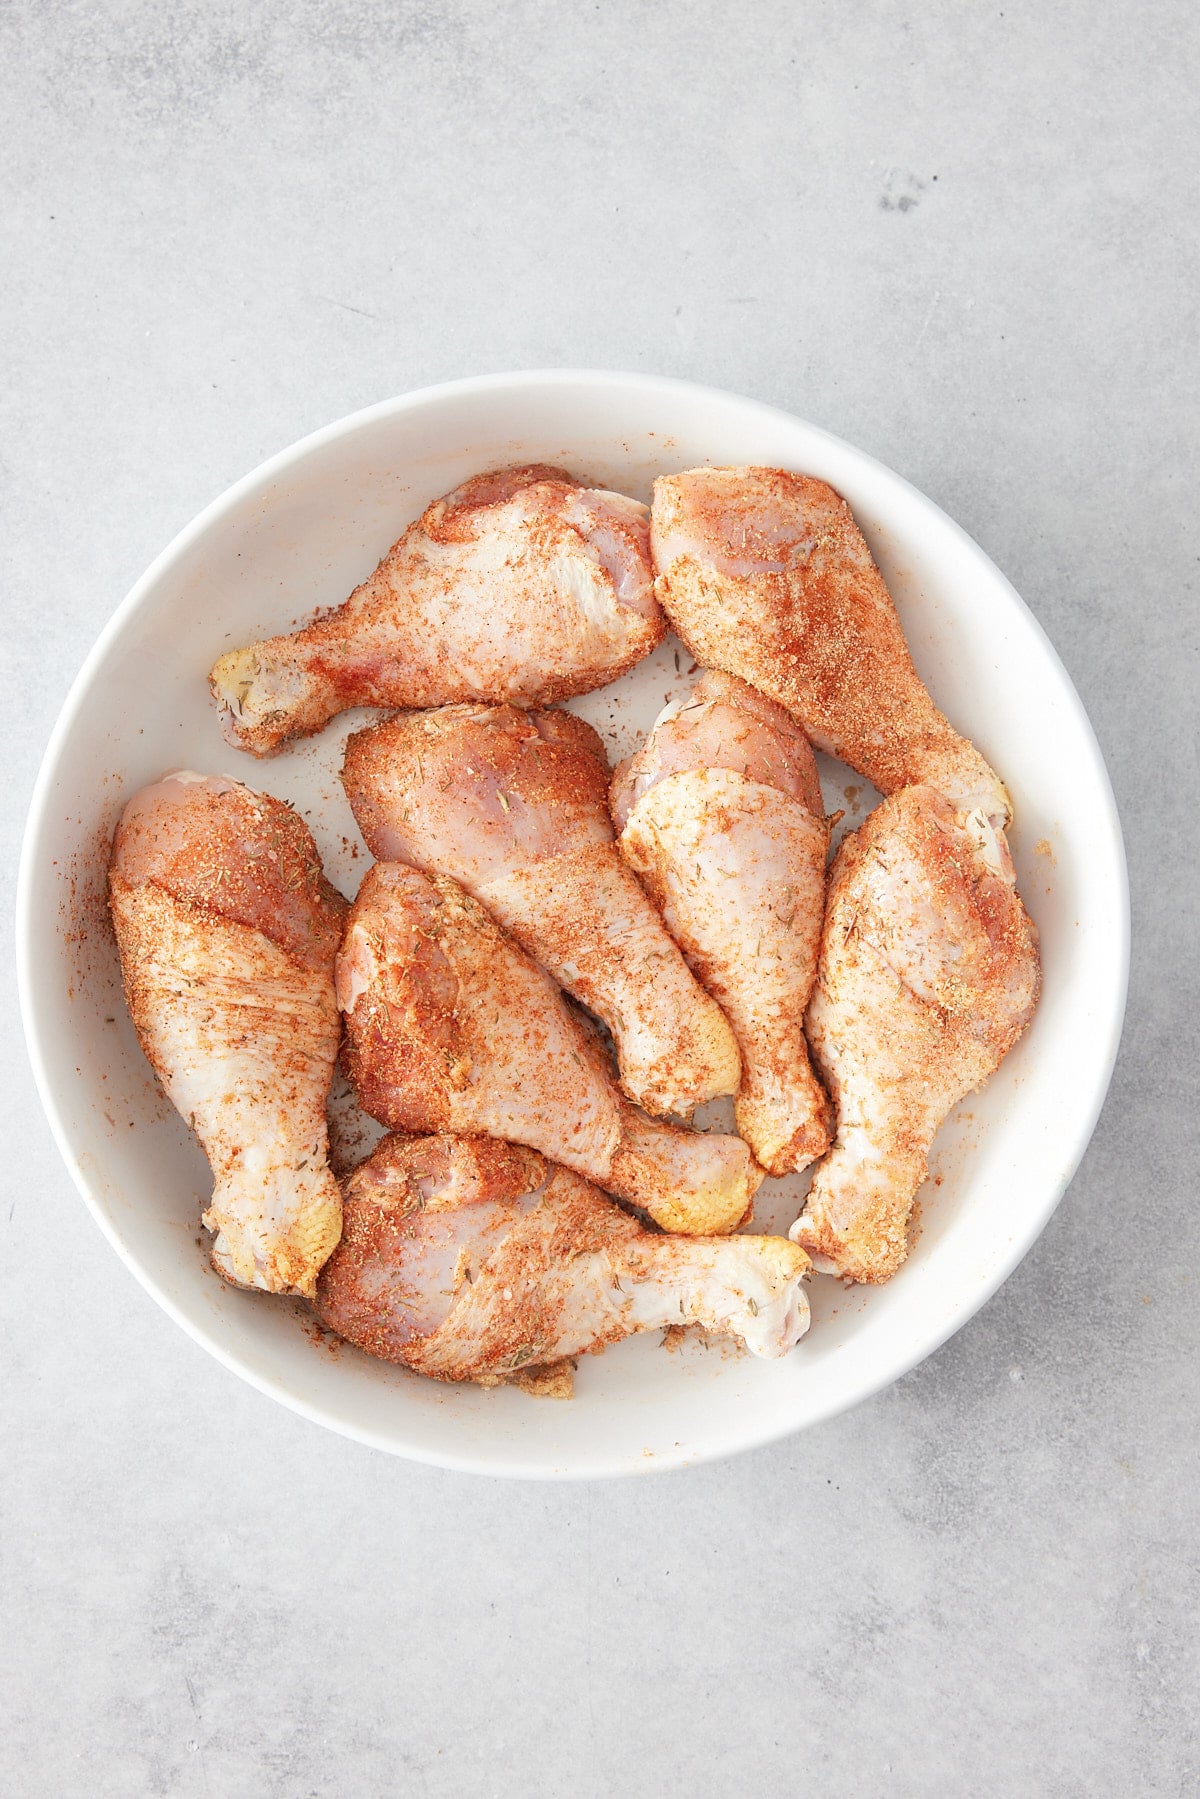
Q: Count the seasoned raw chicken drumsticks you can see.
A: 8